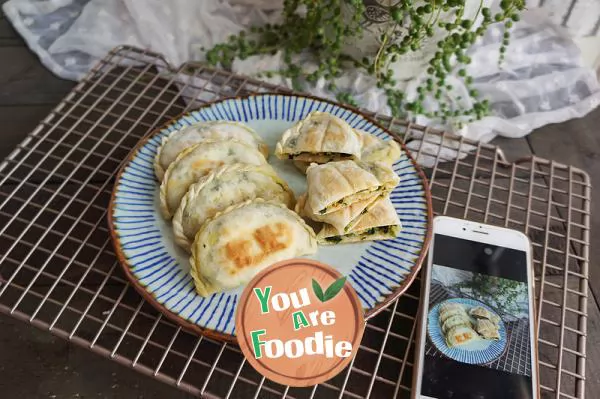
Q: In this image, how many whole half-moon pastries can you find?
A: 4